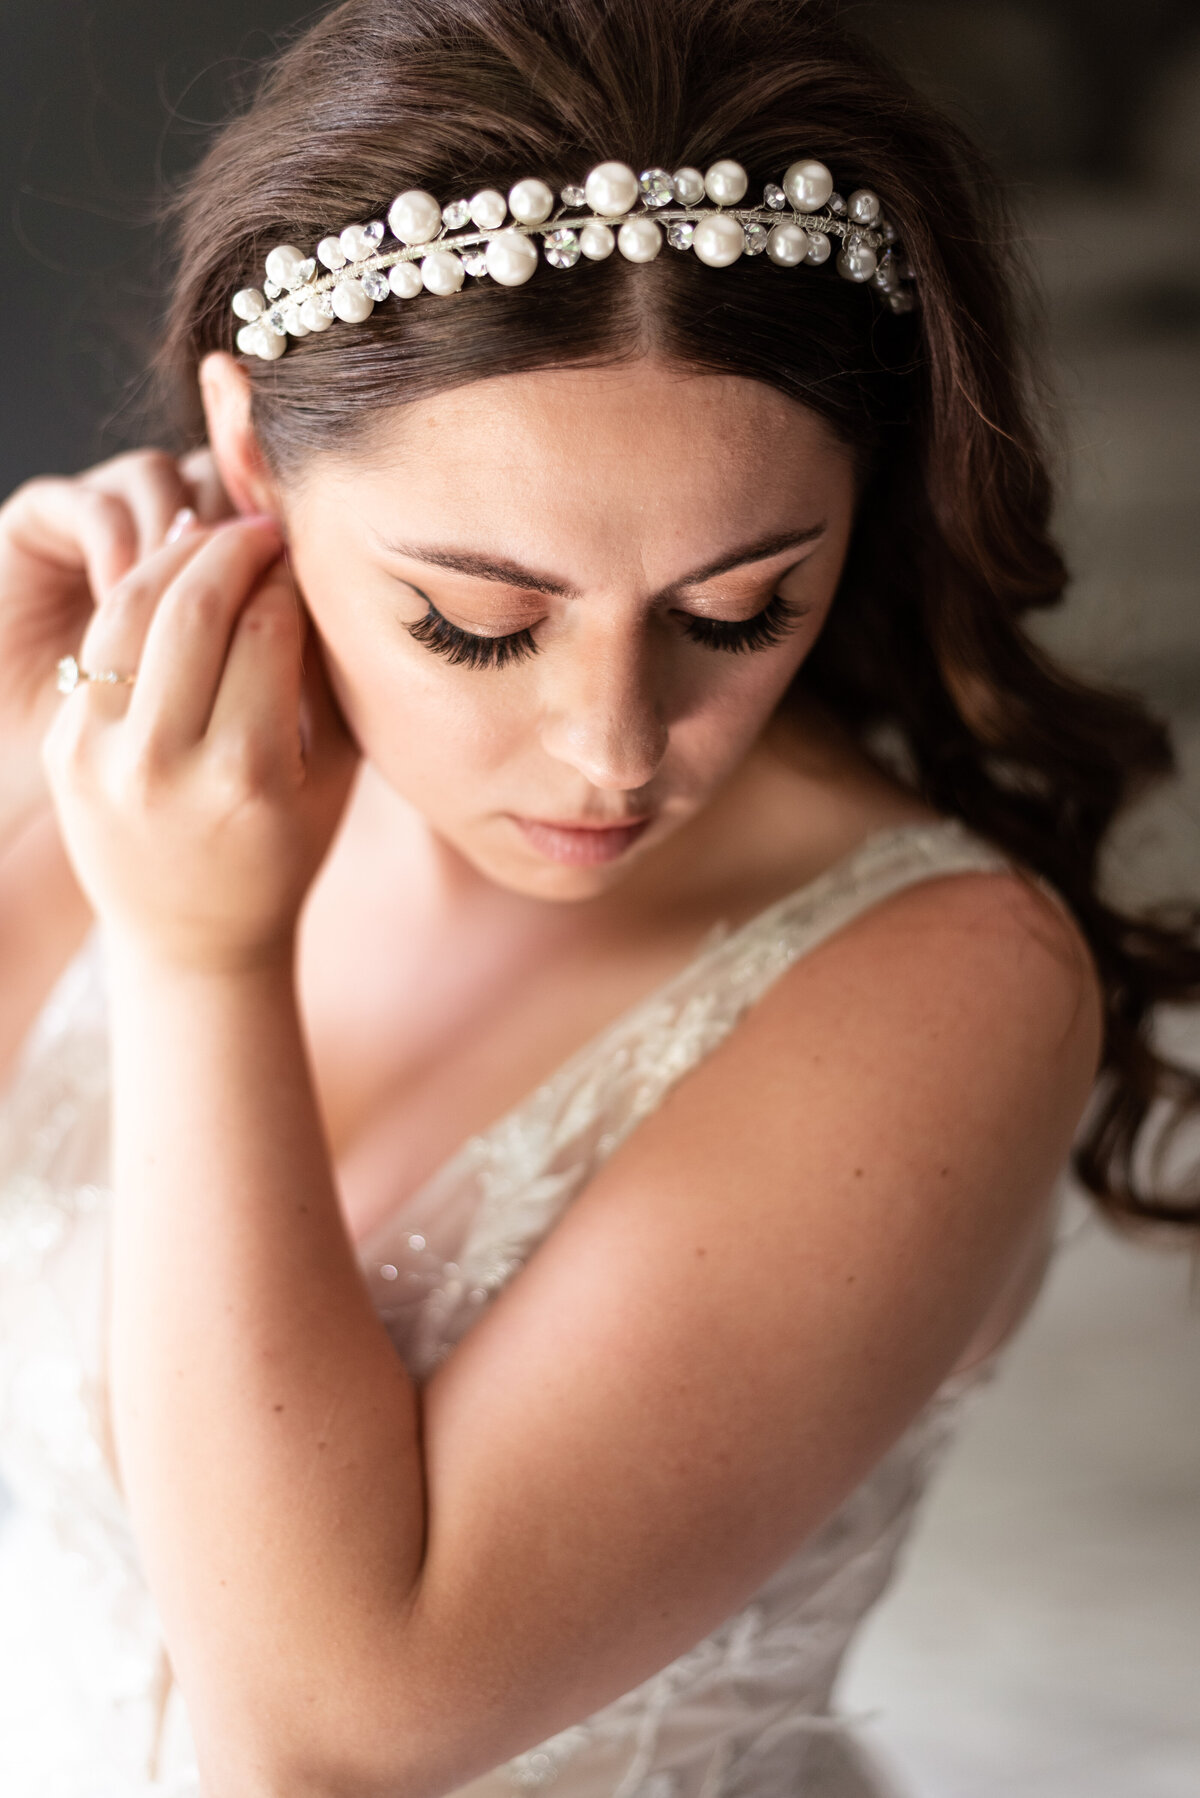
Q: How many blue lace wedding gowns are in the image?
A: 0